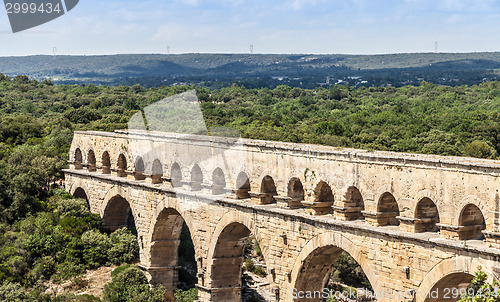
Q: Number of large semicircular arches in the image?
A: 6